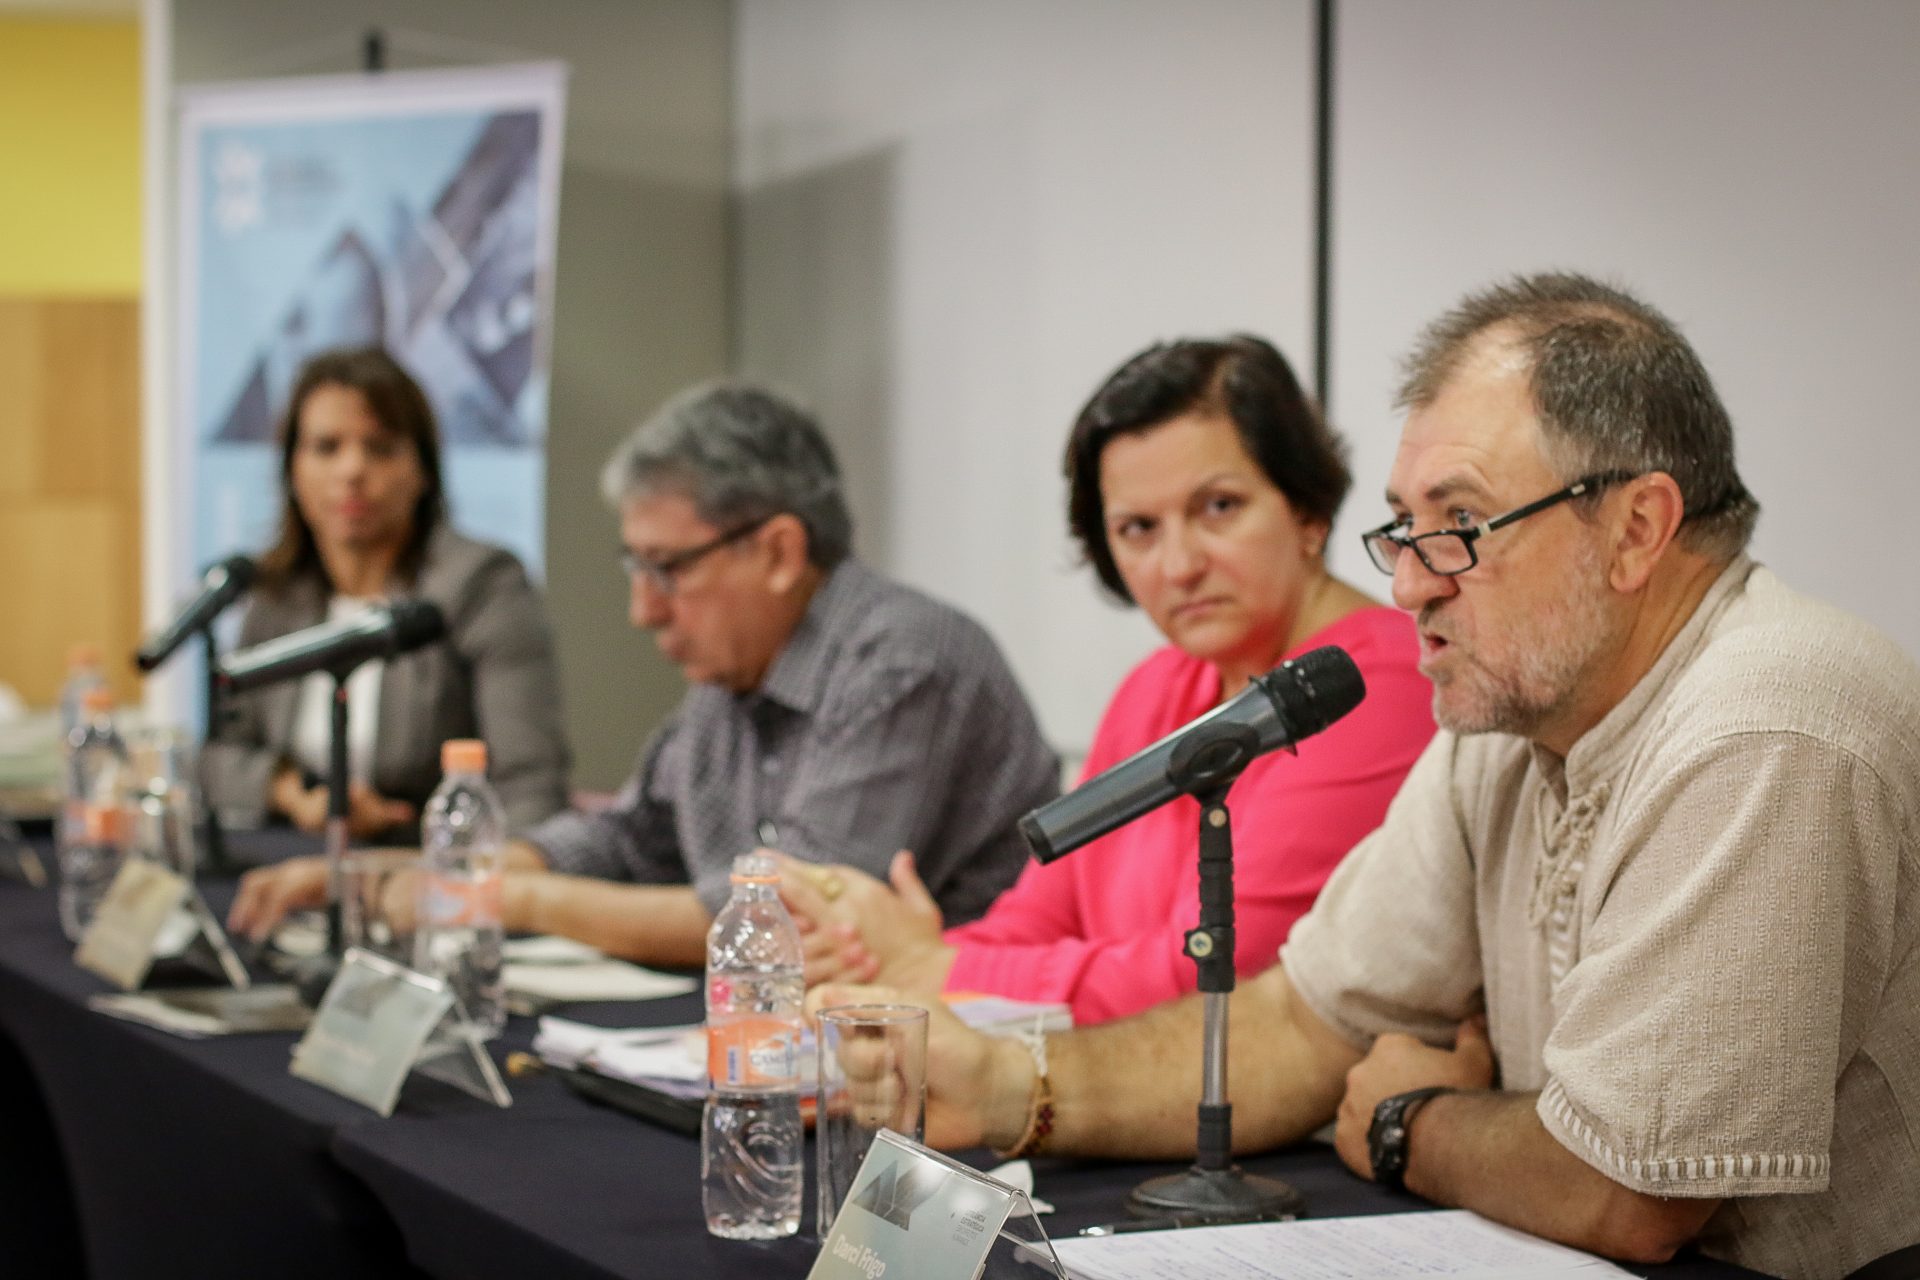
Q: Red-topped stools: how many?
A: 0